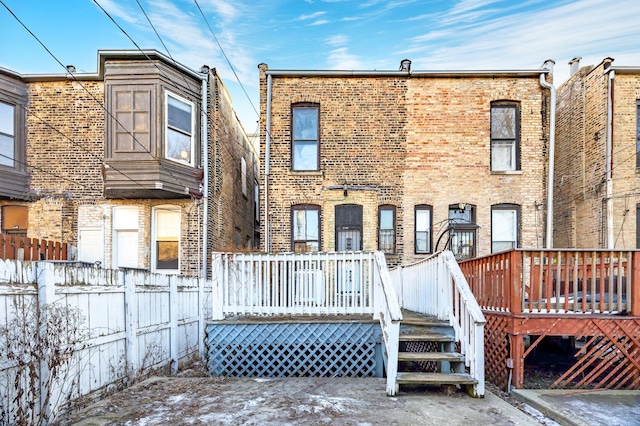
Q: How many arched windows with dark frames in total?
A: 6